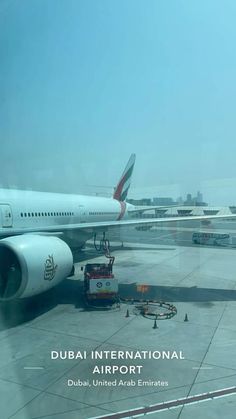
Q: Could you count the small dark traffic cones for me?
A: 3